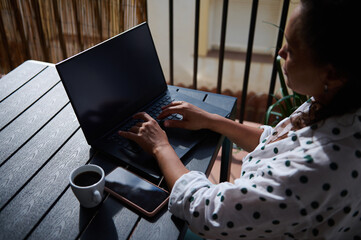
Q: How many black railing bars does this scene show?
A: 5